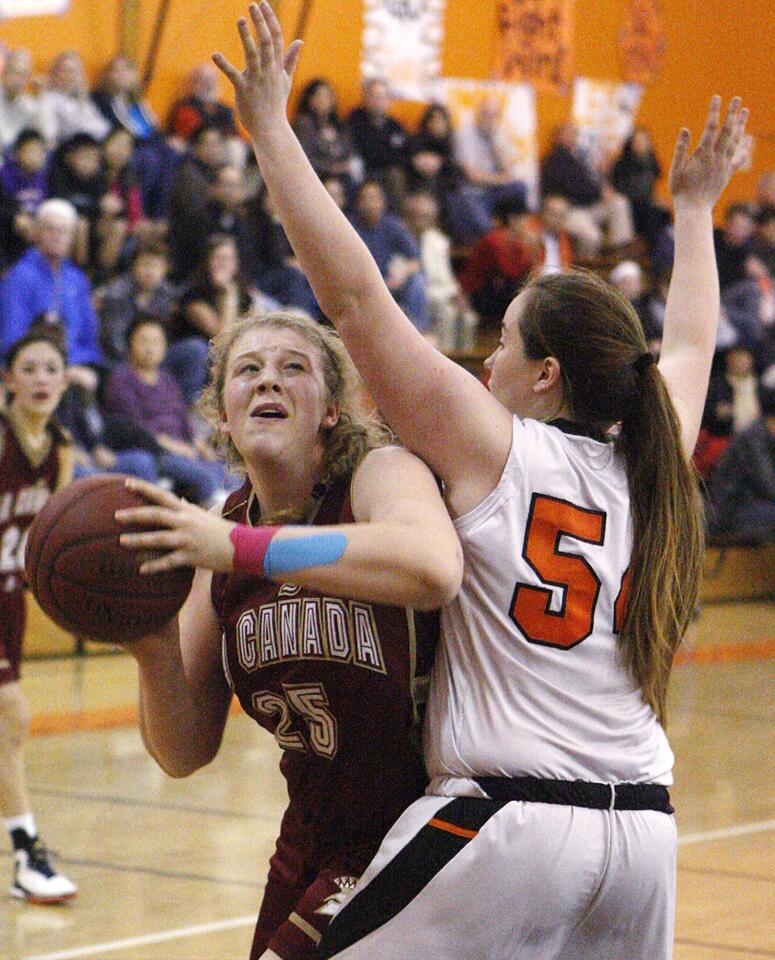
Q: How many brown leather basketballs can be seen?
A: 1